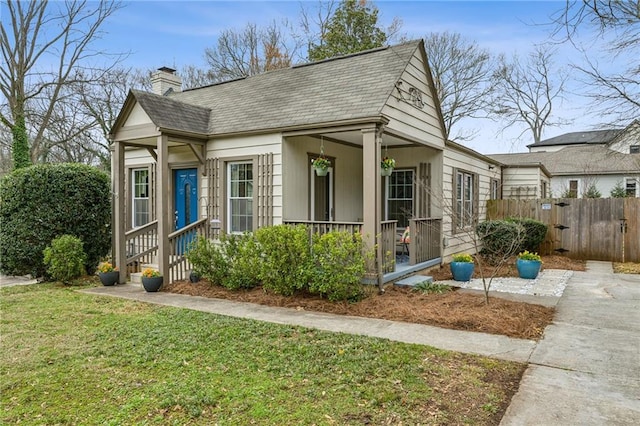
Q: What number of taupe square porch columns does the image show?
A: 3